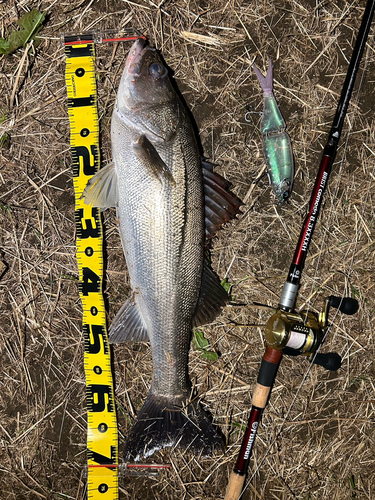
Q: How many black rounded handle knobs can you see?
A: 2